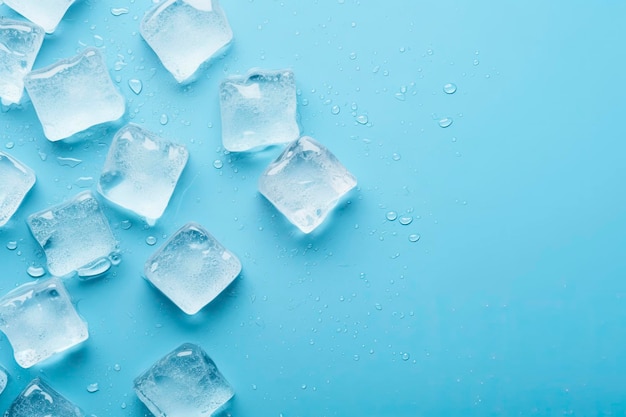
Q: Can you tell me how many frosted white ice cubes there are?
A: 14